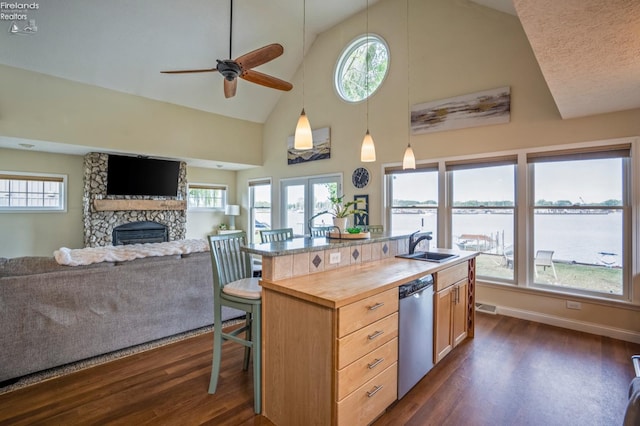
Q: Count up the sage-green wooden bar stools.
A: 4